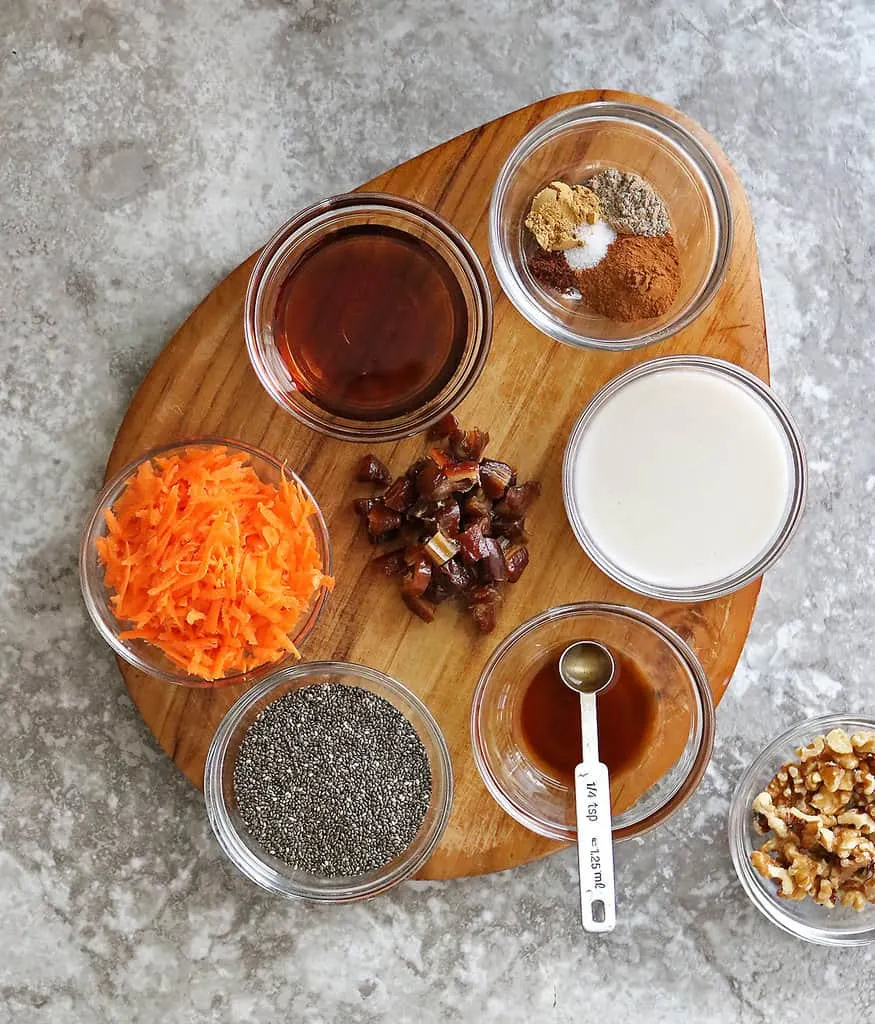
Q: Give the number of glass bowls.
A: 7